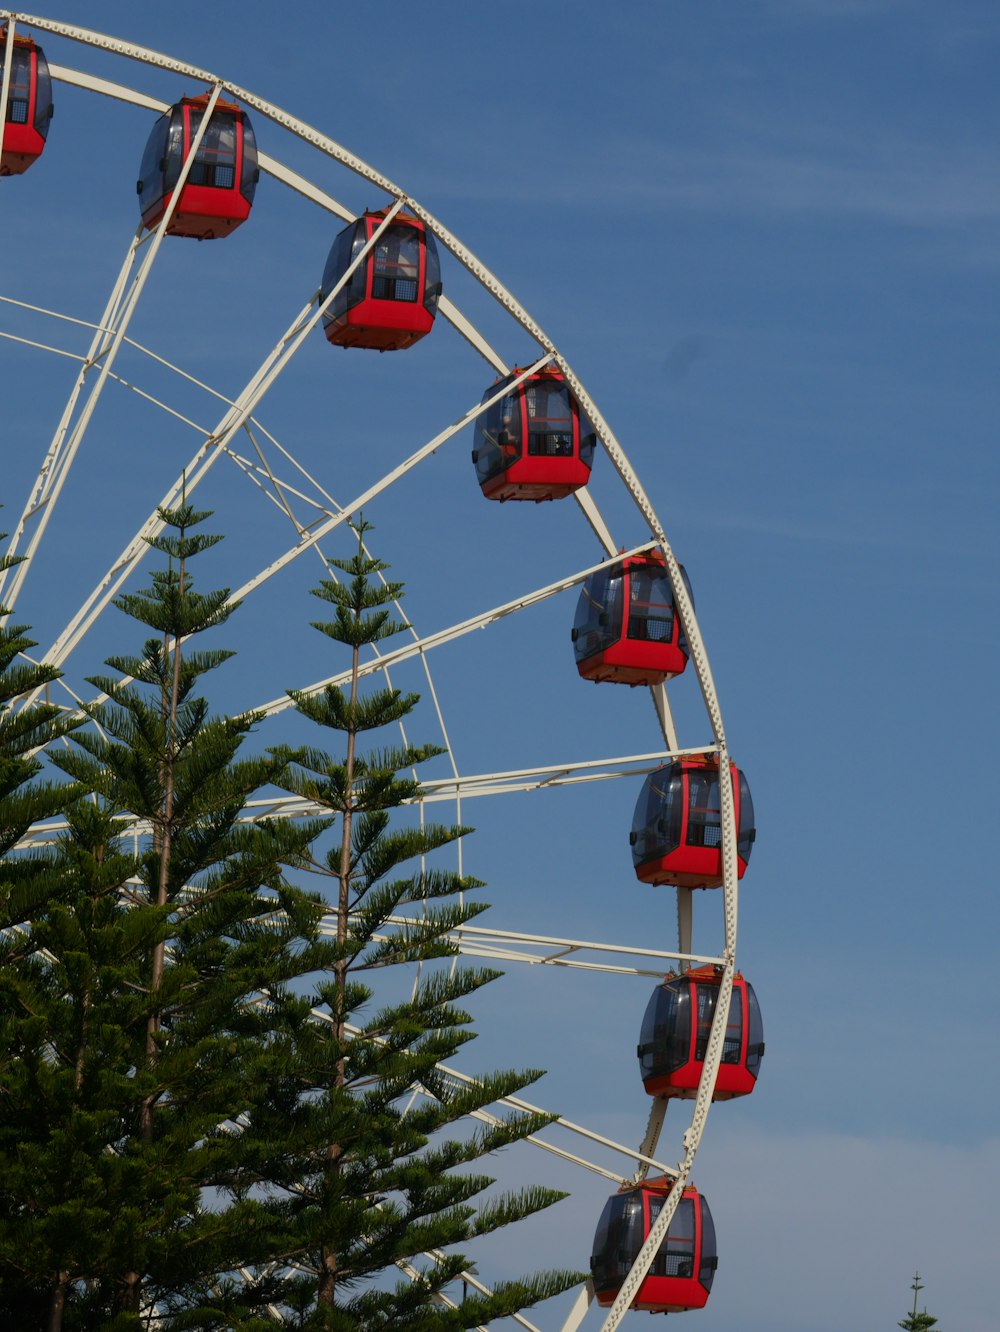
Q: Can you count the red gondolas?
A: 8